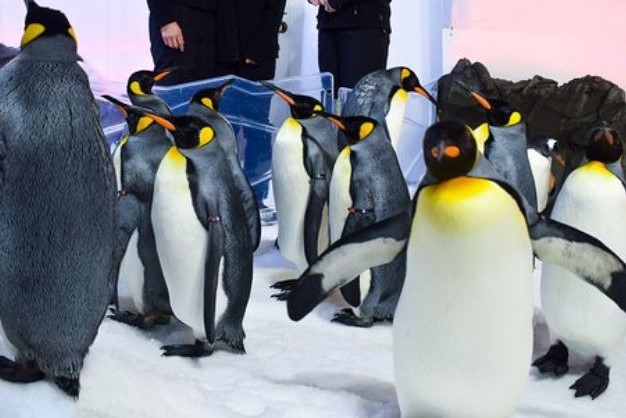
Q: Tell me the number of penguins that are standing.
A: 12